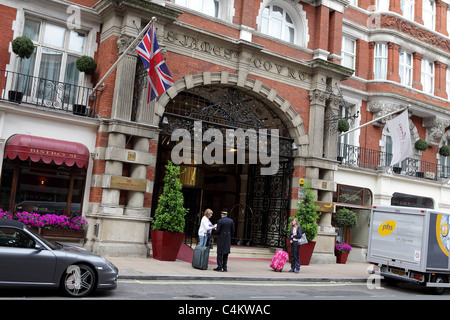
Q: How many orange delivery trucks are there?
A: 0